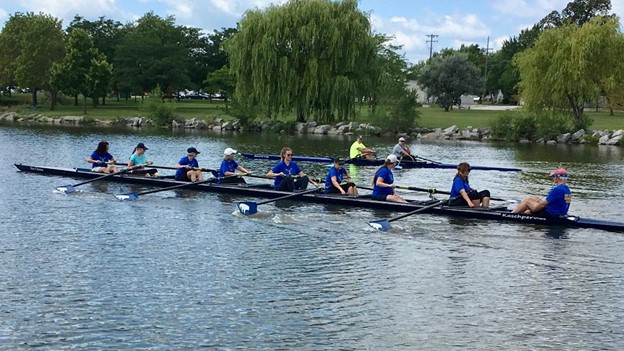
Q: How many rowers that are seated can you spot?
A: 11